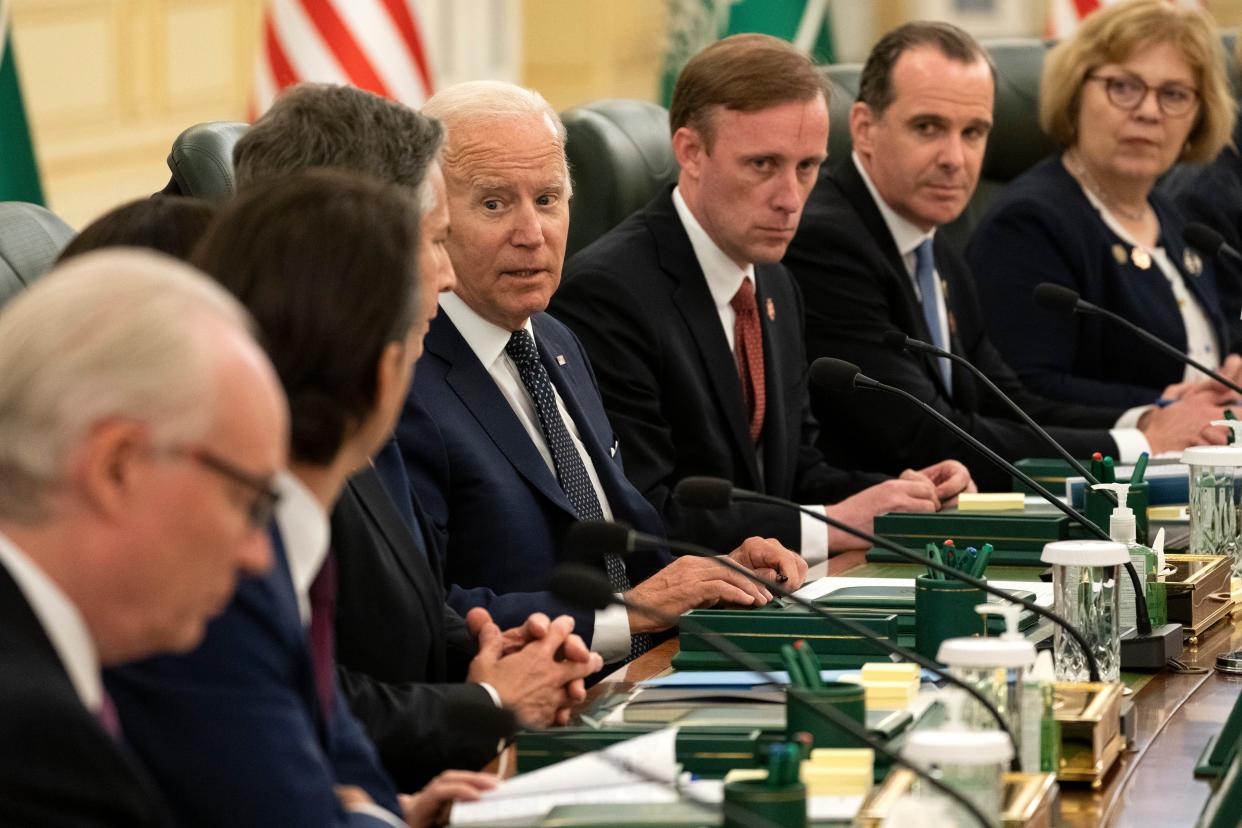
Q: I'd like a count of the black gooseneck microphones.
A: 8